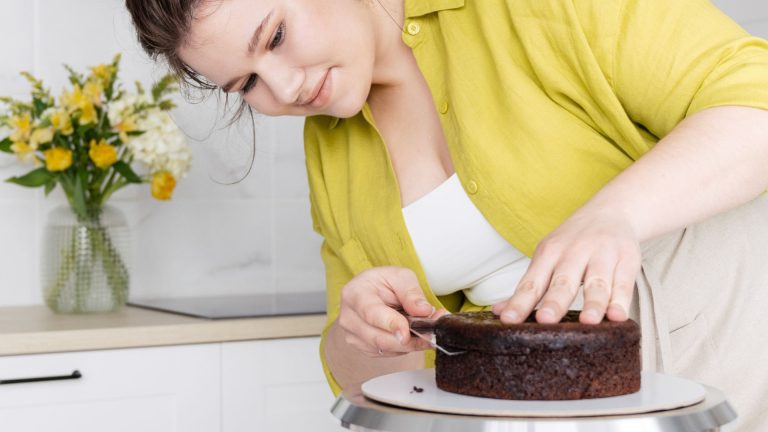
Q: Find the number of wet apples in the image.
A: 0